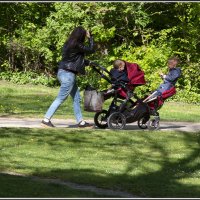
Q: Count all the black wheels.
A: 4